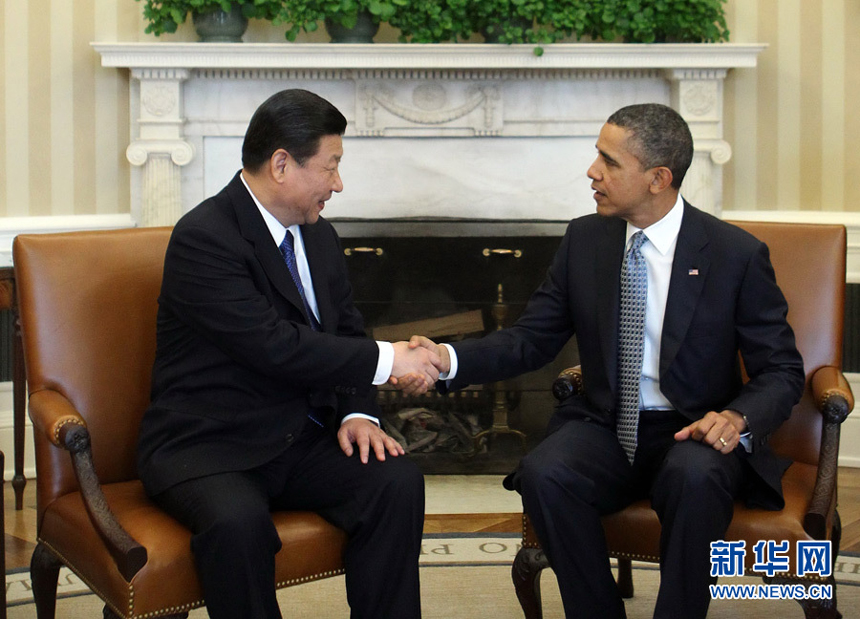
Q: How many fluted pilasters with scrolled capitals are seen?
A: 2